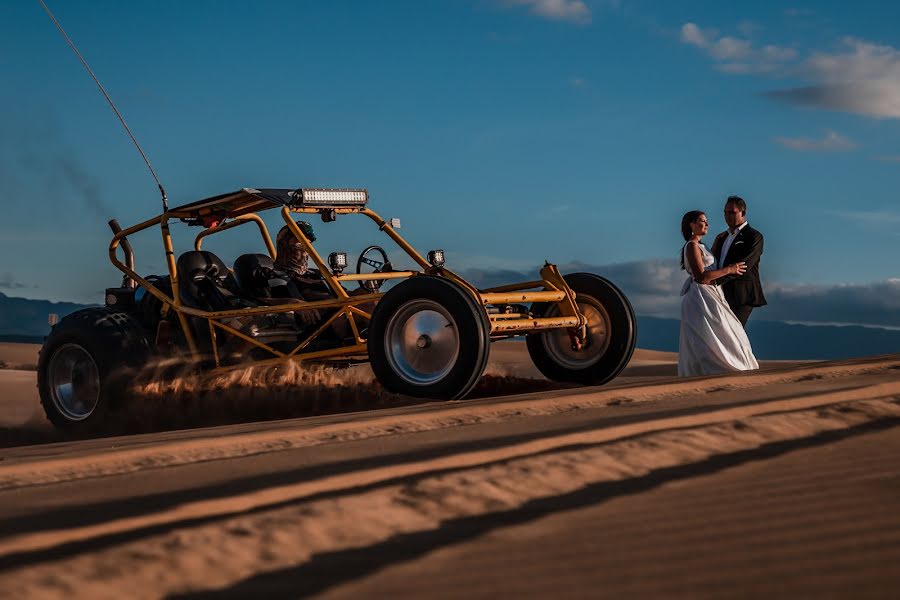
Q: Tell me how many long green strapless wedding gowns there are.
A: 0